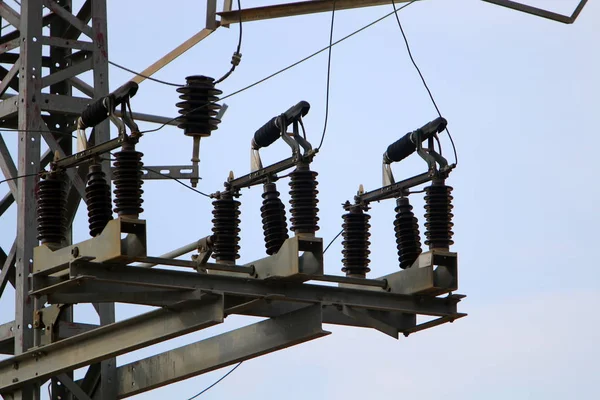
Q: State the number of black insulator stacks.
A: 10